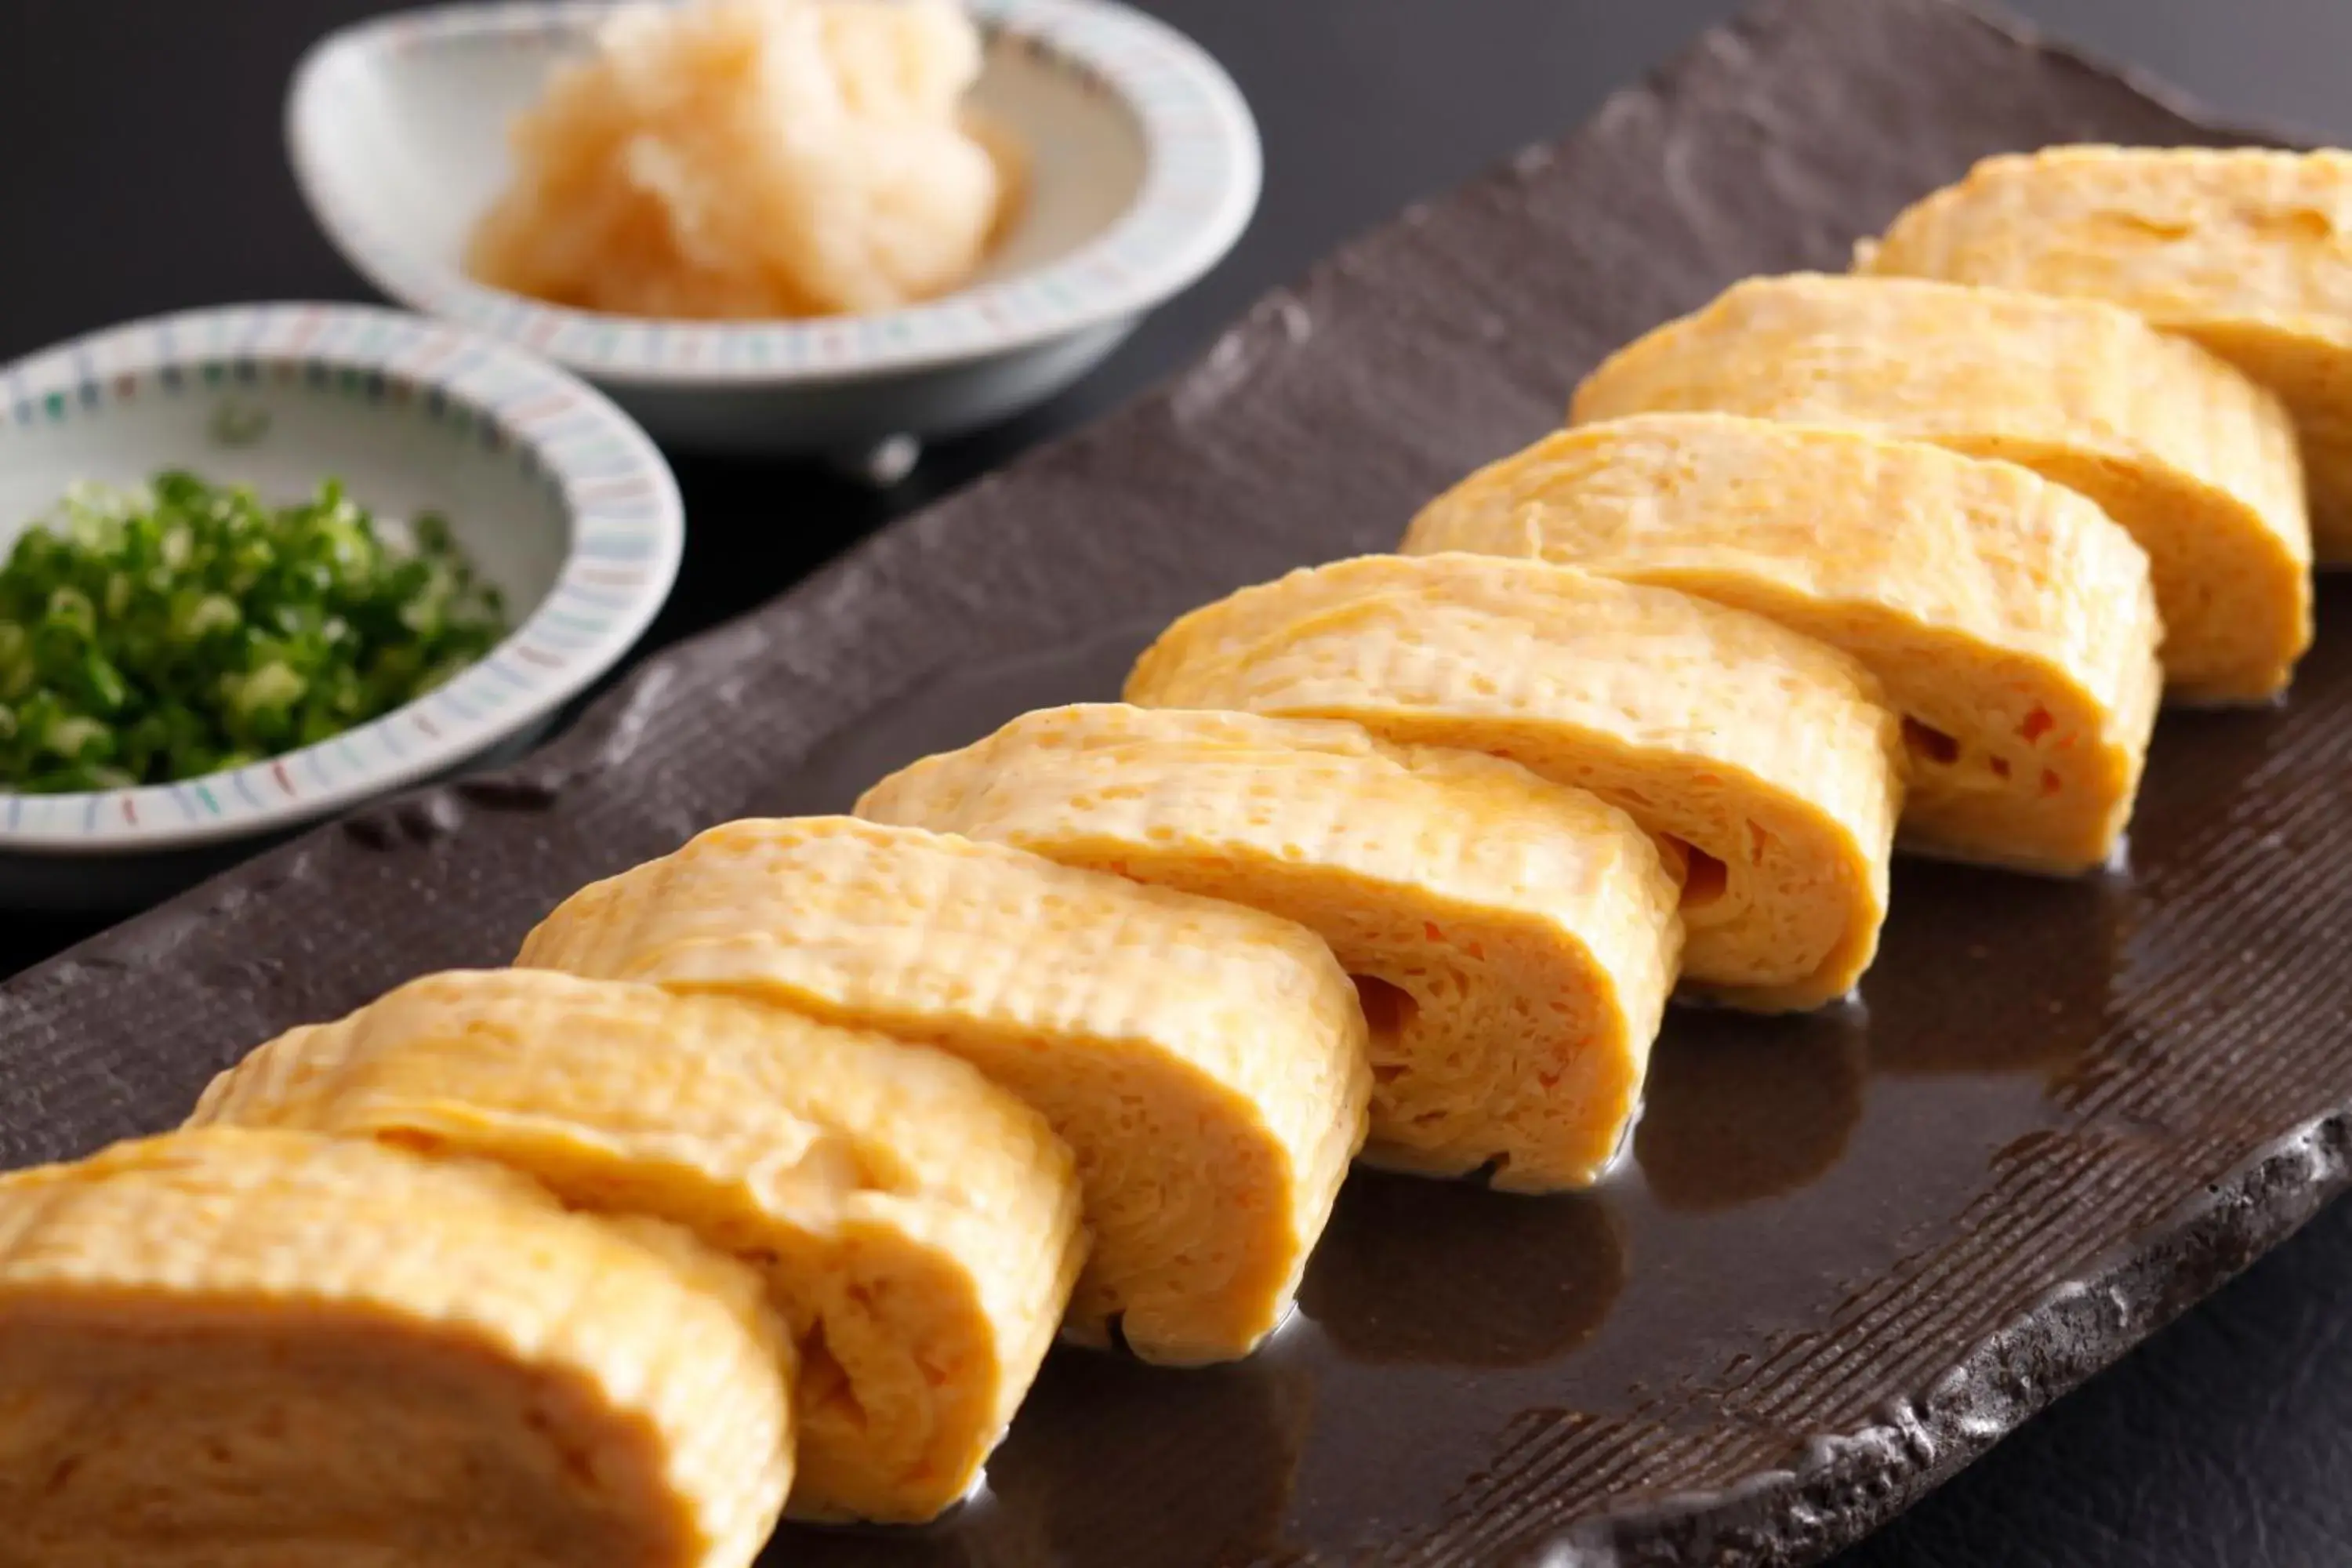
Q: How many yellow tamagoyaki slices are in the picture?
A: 8